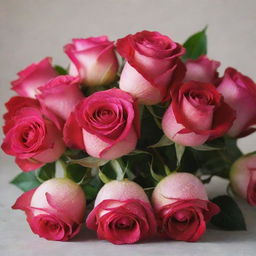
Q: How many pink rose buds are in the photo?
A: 13